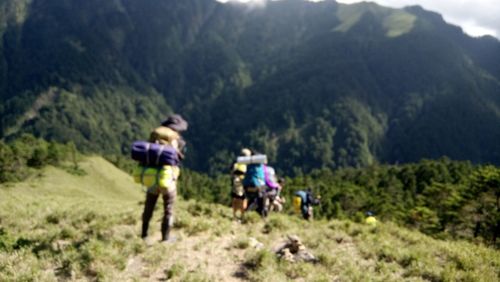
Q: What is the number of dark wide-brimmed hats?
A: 1